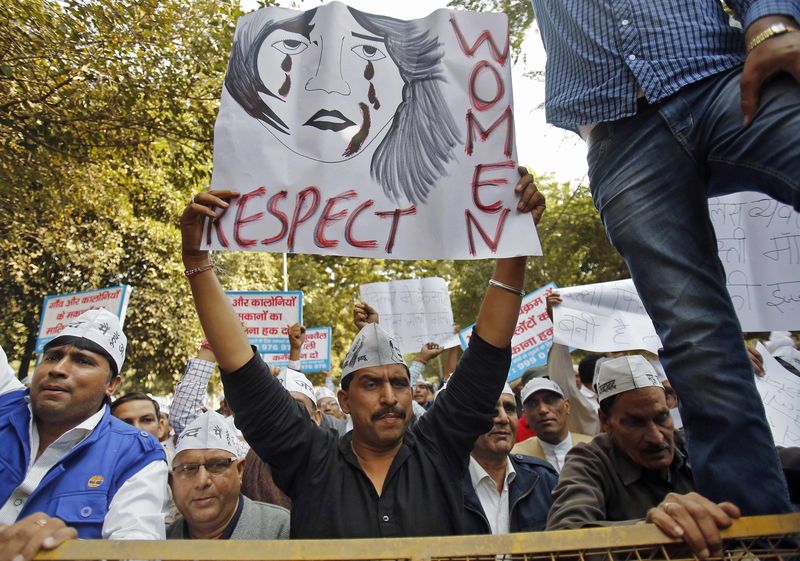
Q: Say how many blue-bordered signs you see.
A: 4